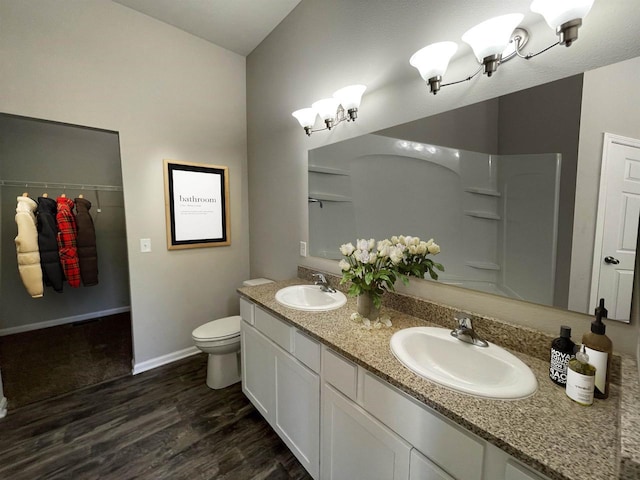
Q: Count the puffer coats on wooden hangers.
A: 4